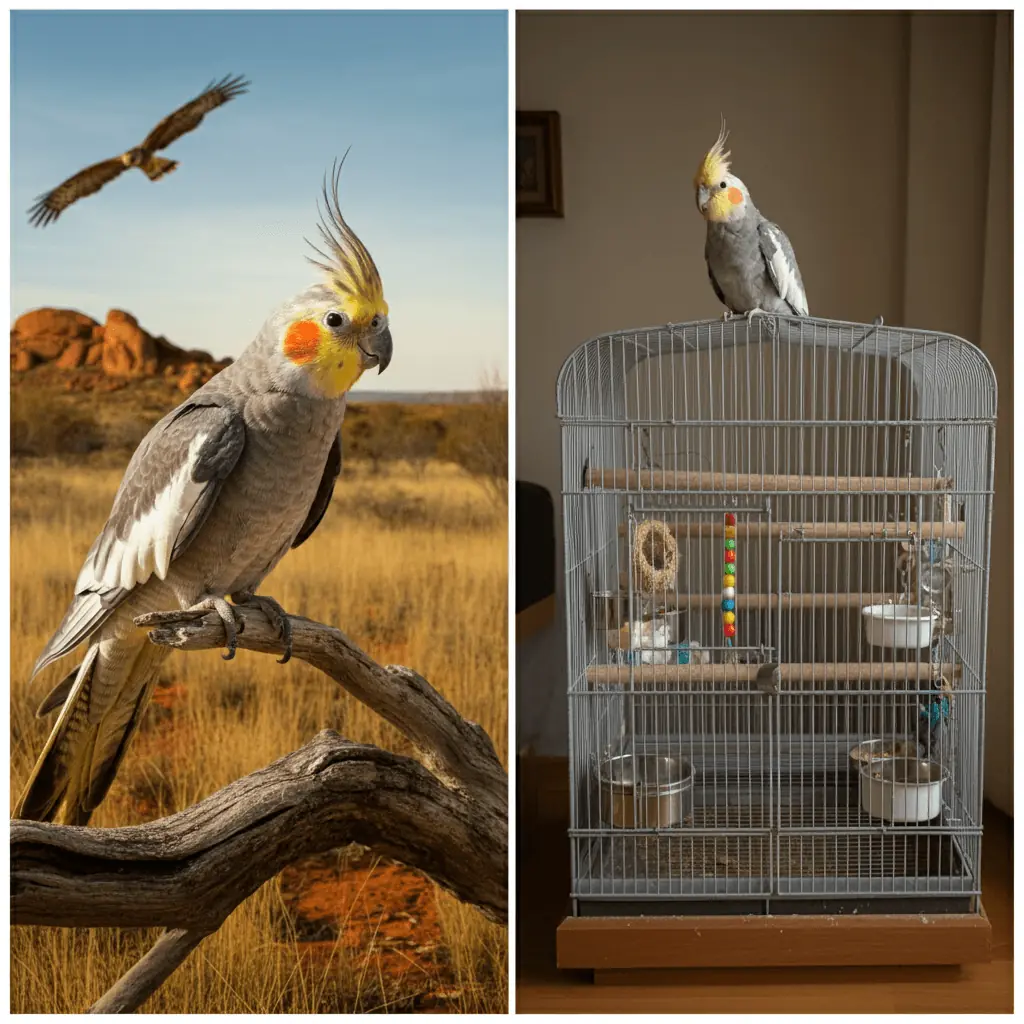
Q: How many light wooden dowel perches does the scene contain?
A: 4